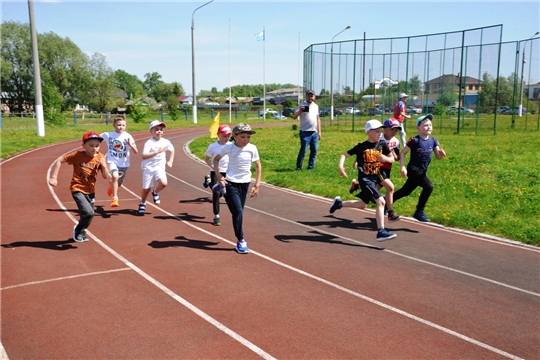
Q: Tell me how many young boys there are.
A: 8